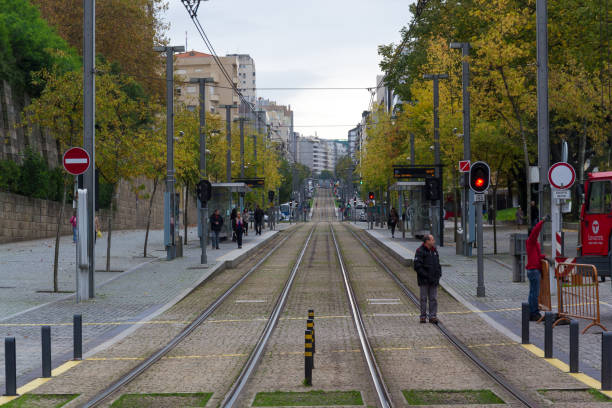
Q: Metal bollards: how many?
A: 10